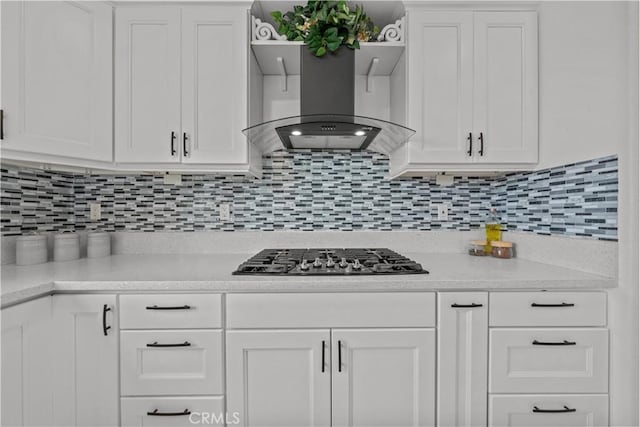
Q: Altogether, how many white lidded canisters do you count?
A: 3